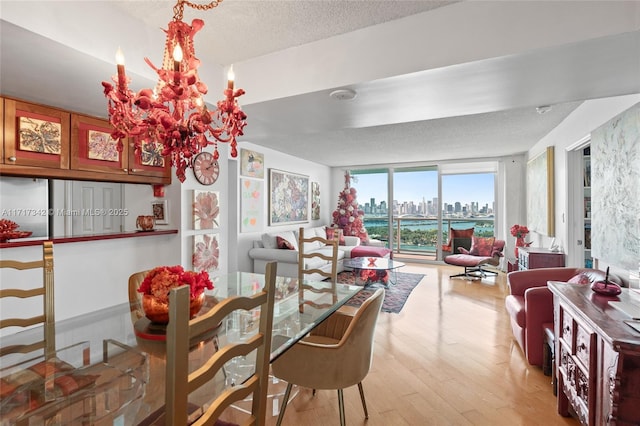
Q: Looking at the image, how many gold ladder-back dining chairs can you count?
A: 3